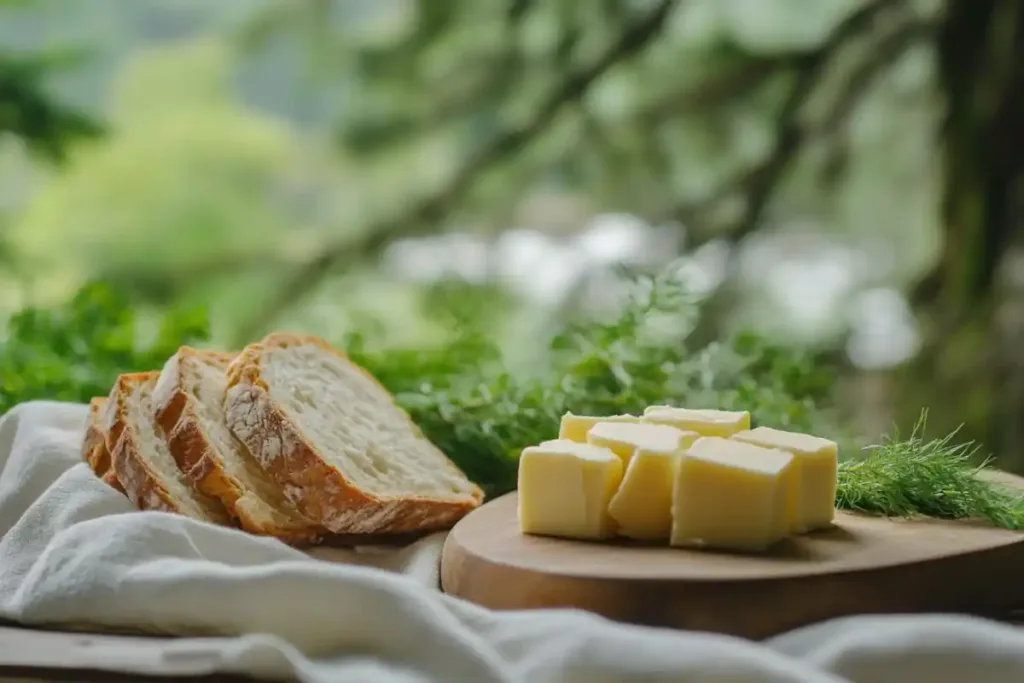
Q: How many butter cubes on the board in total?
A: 6